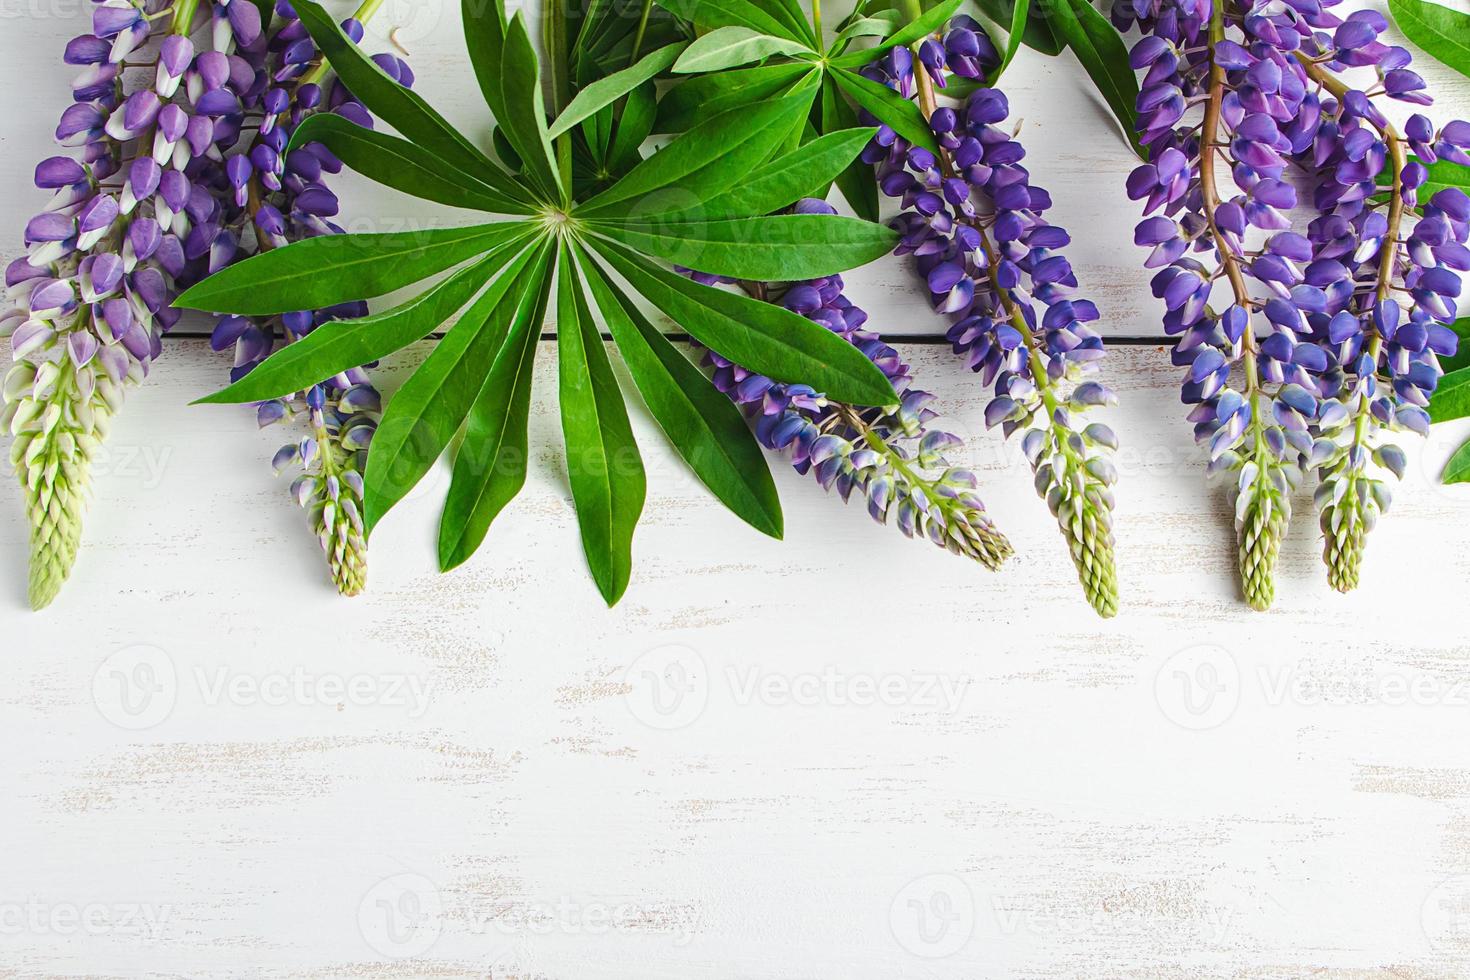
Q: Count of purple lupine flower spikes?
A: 6